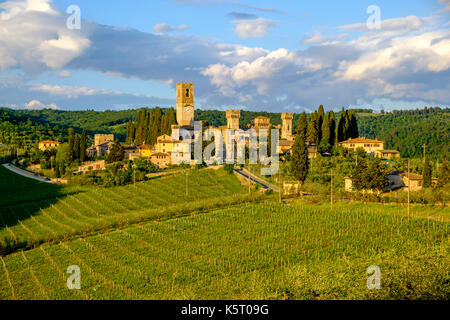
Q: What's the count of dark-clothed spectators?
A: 0